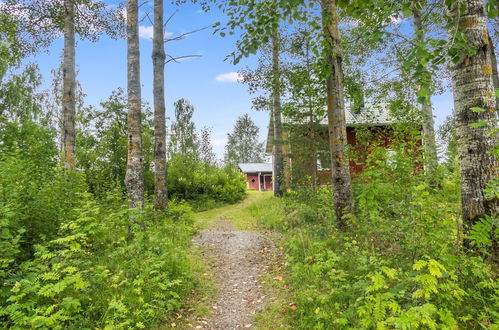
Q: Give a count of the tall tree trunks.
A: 7